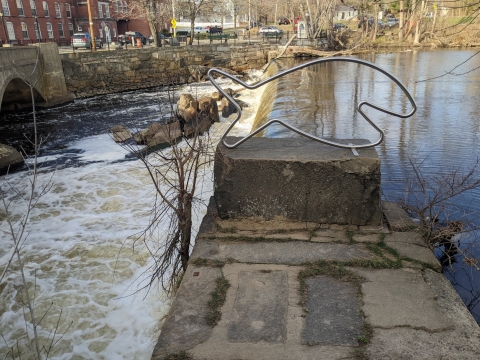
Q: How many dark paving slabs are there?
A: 2